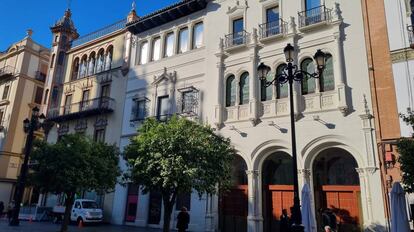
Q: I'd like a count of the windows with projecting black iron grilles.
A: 2